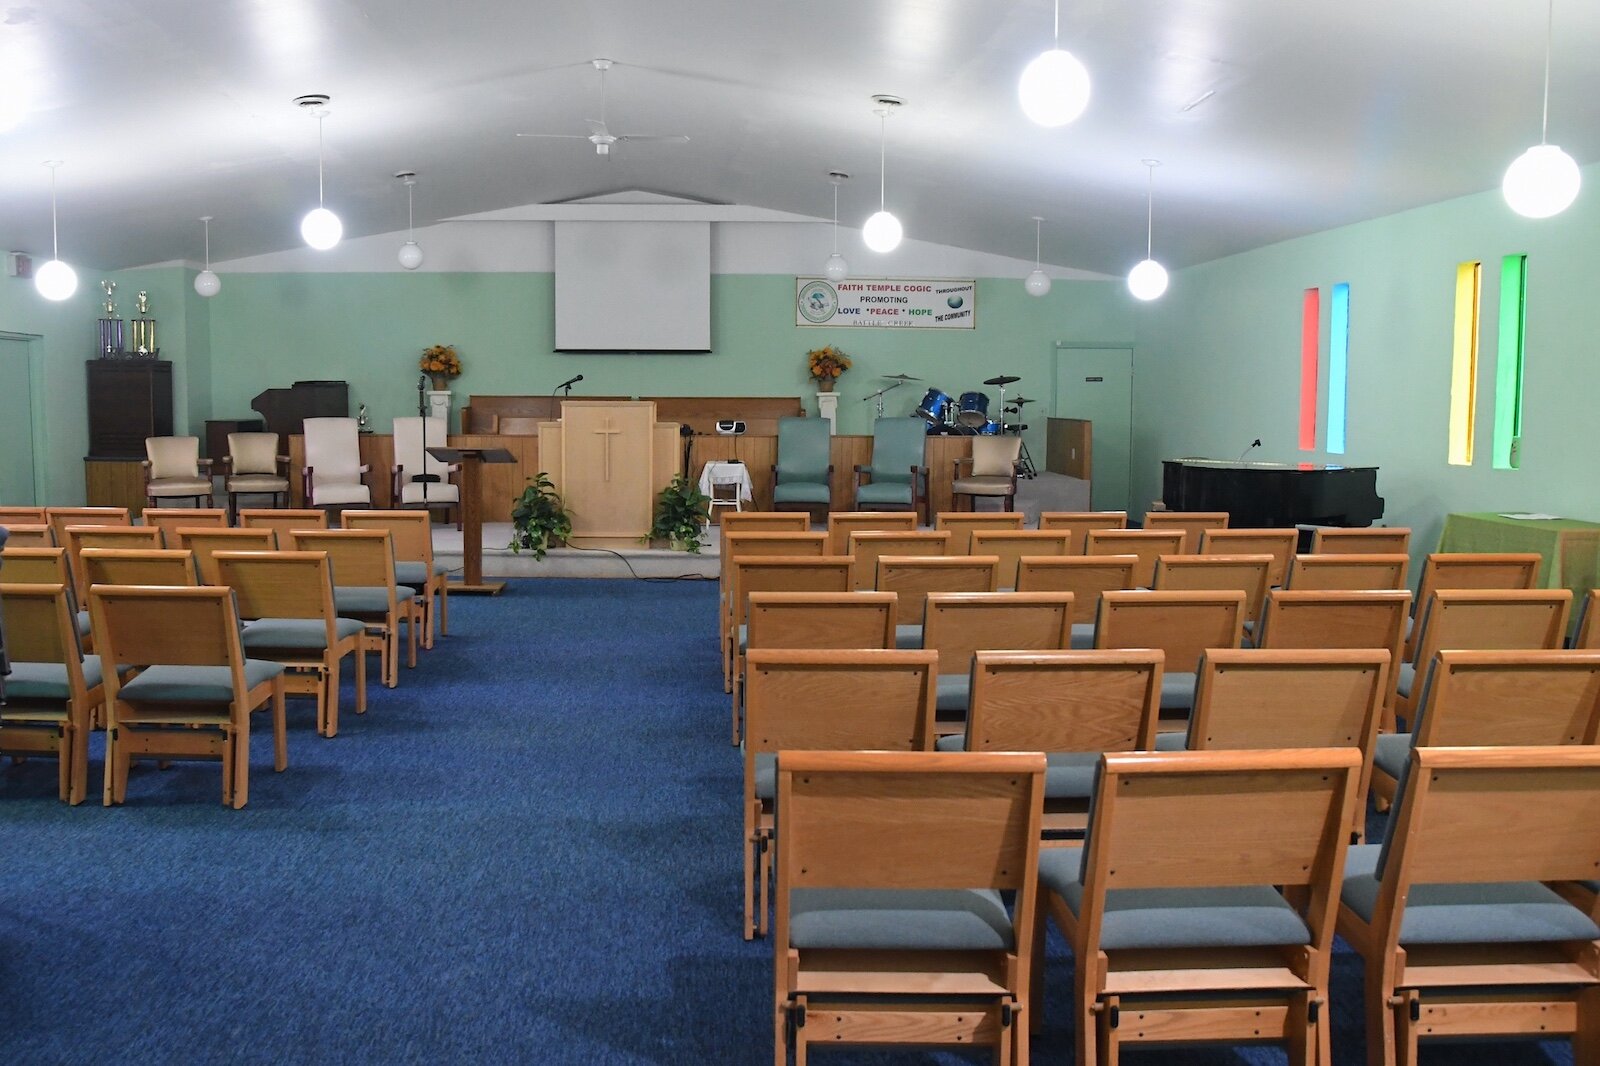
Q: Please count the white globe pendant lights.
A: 10